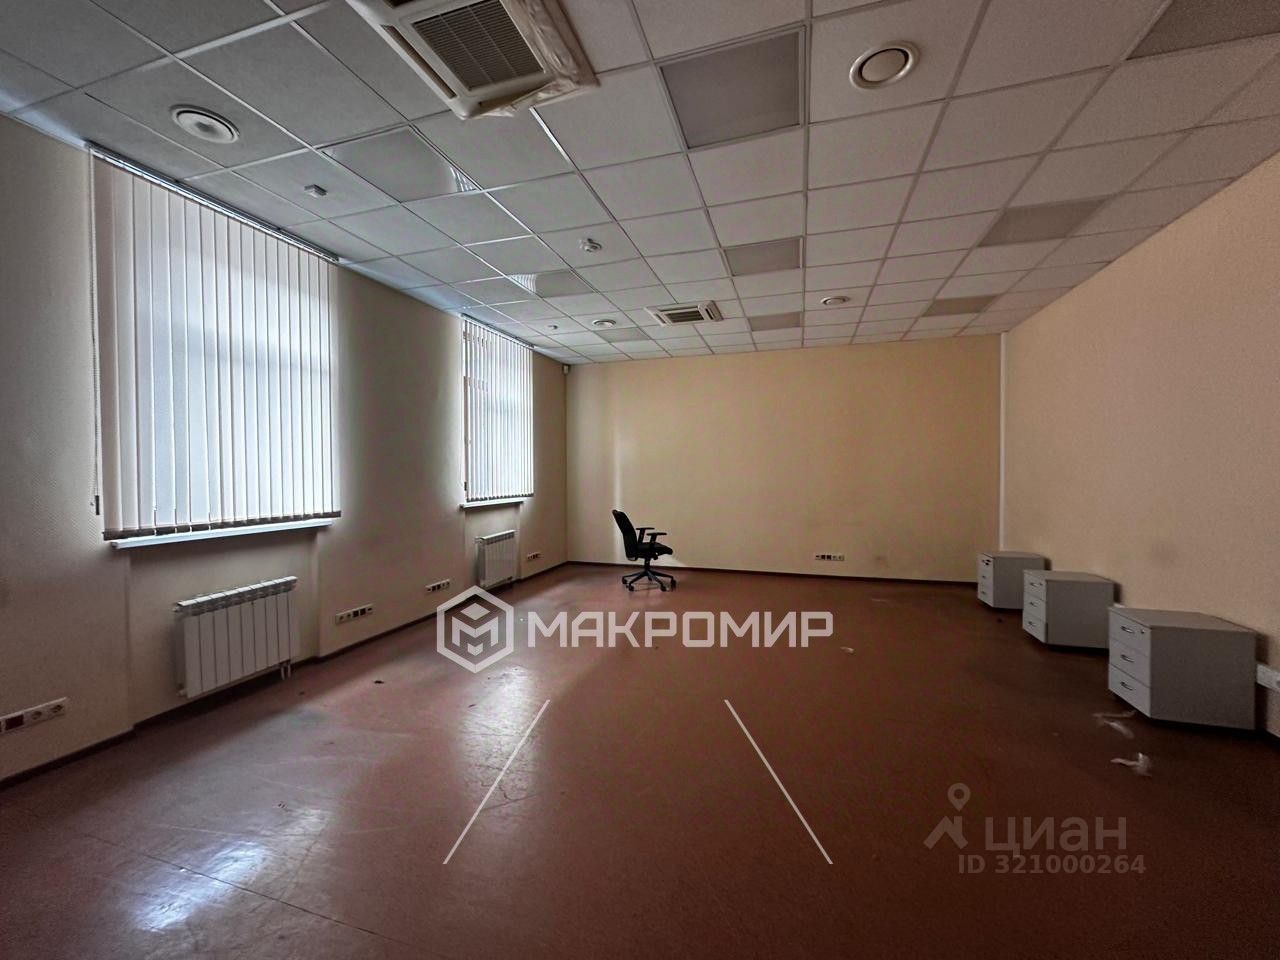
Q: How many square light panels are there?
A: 9